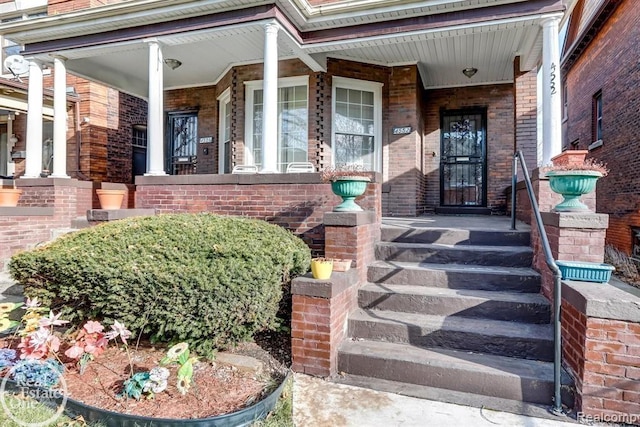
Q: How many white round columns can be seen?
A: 5